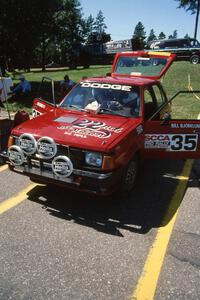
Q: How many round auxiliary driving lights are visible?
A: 4